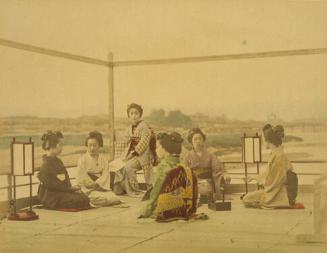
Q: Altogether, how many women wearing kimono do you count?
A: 6